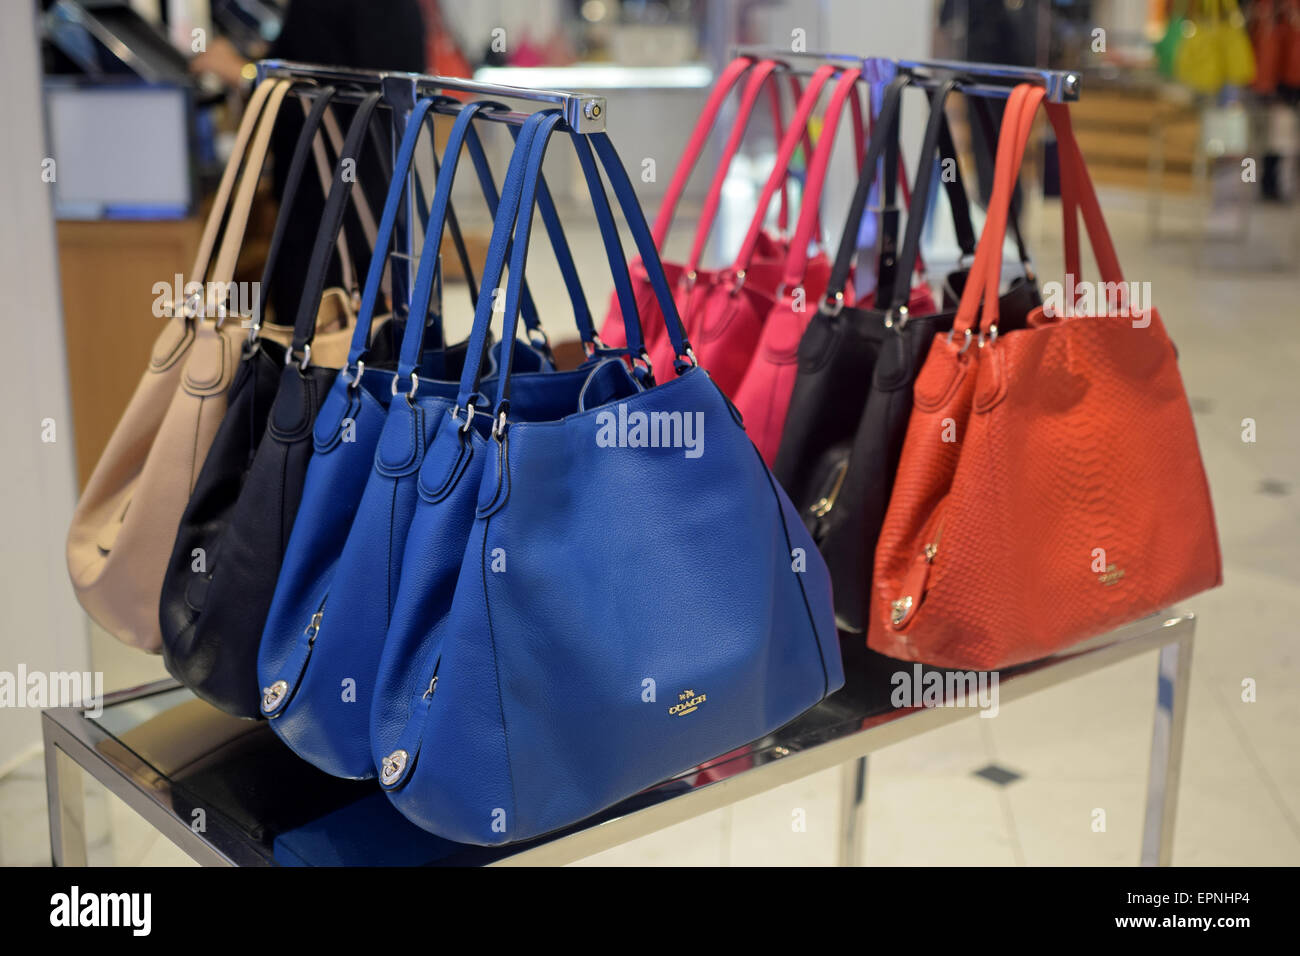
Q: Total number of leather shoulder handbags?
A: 8